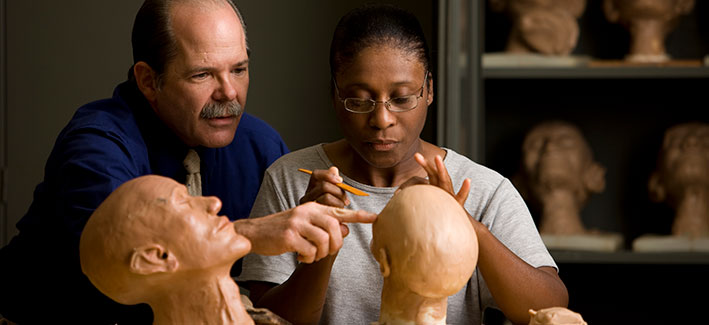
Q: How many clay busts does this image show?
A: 6